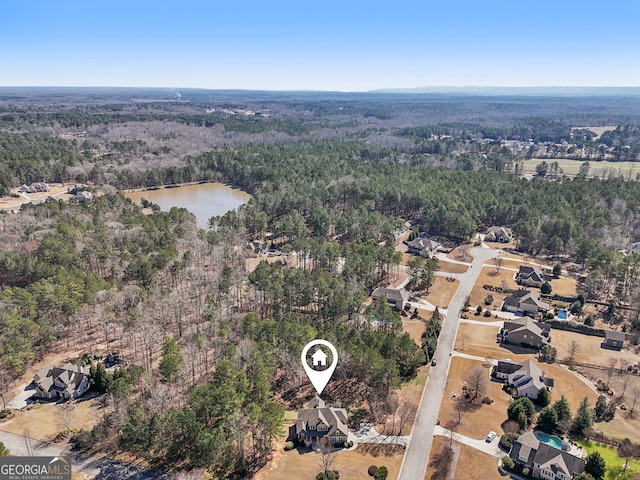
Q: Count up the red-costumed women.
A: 0